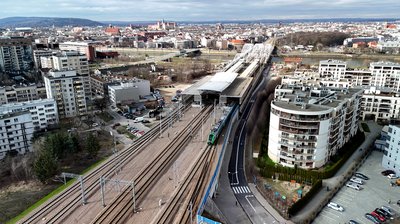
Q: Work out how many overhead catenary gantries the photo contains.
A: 2